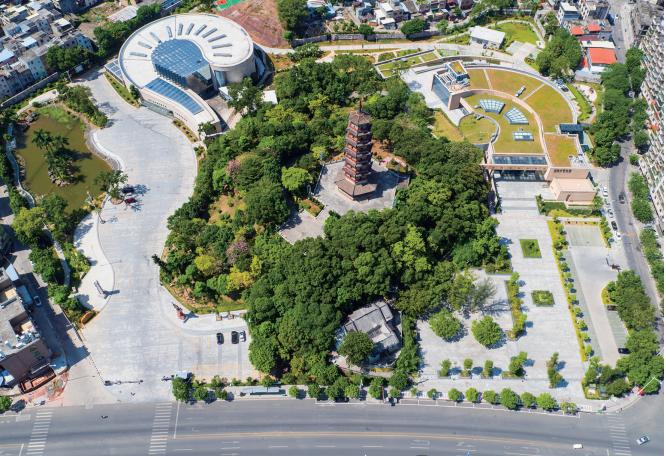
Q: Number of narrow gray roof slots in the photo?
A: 11